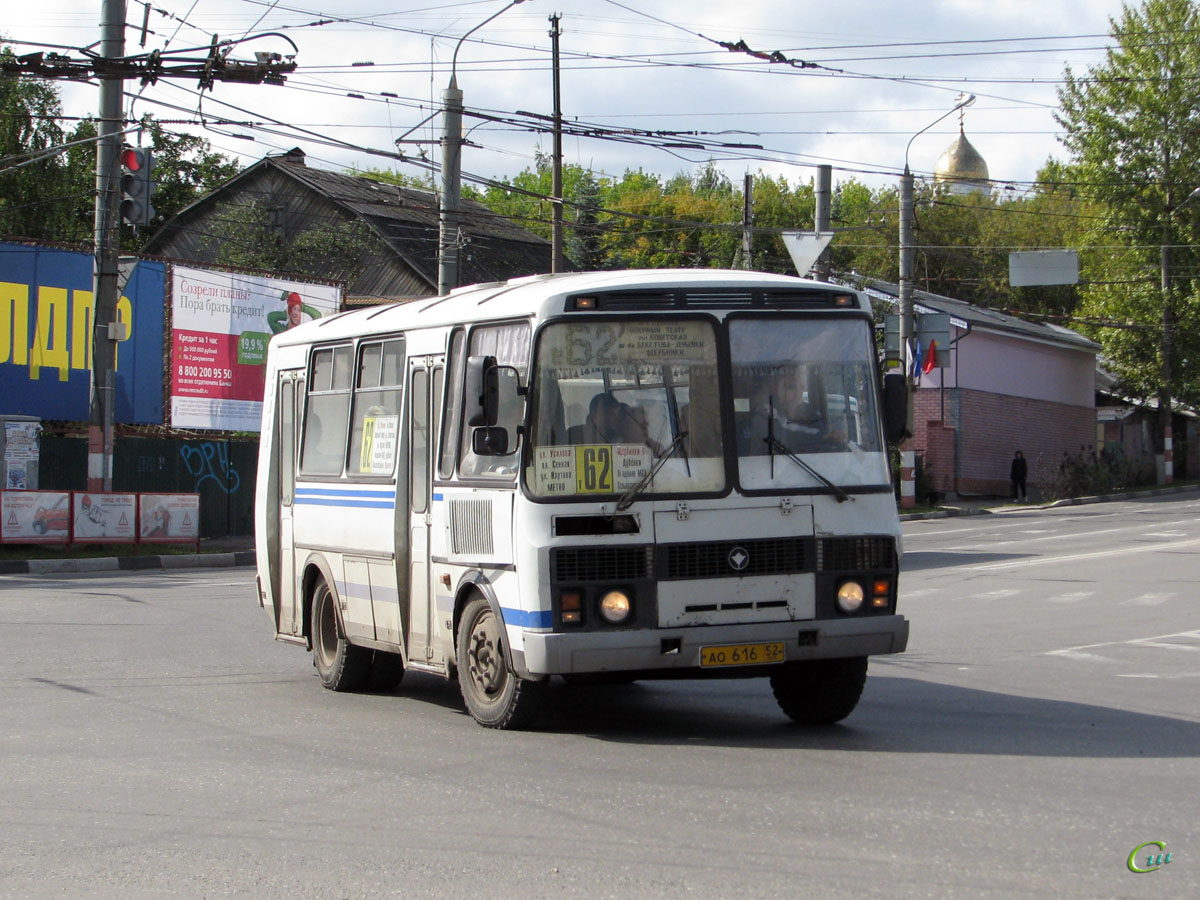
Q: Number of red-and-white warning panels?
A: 3